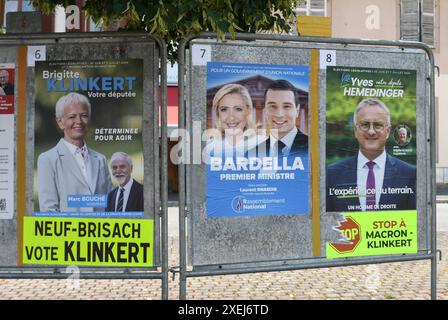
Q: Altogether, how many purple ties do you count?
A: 1